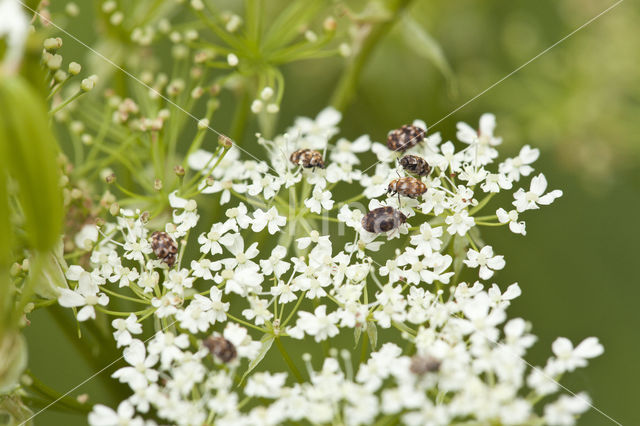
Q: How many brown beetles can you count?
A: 8